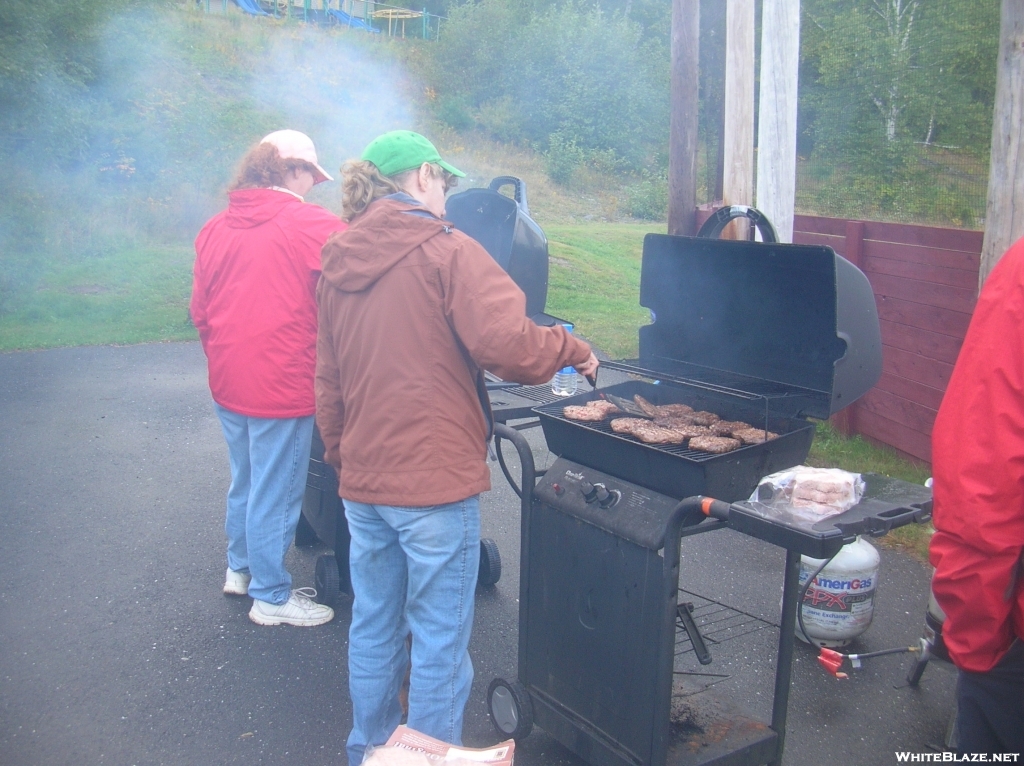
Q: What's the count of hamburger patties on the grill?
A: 12